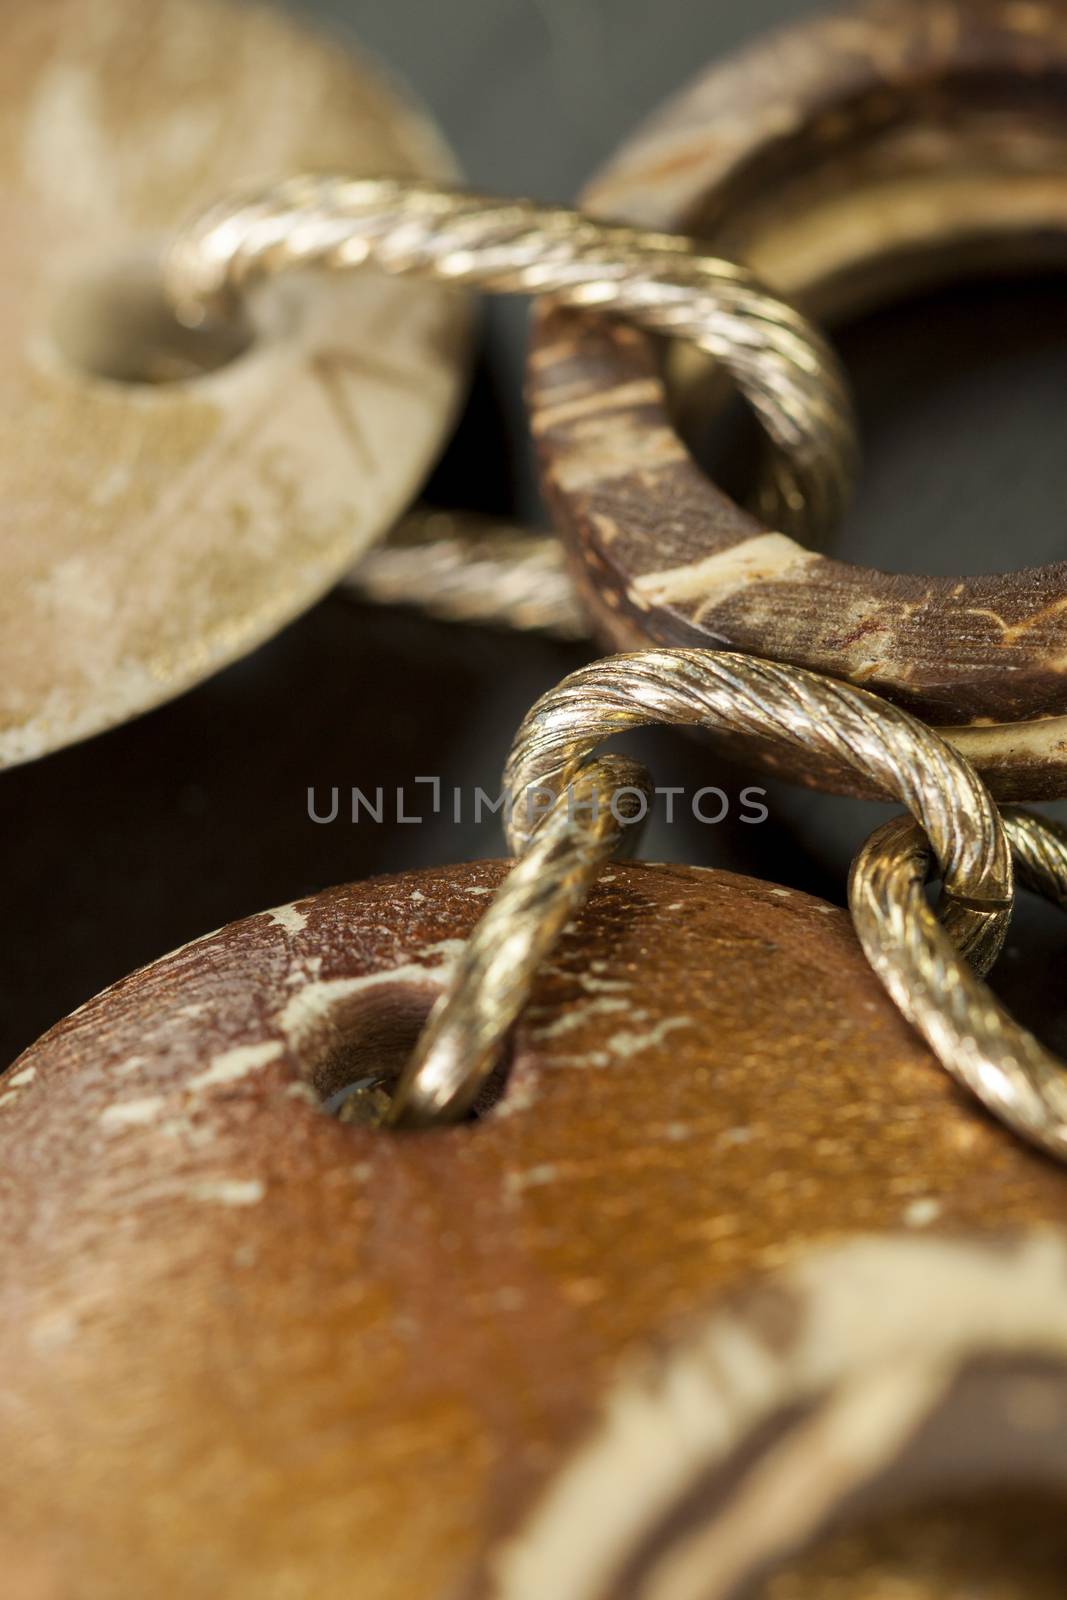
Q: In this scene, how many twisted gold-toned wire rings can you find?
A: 4